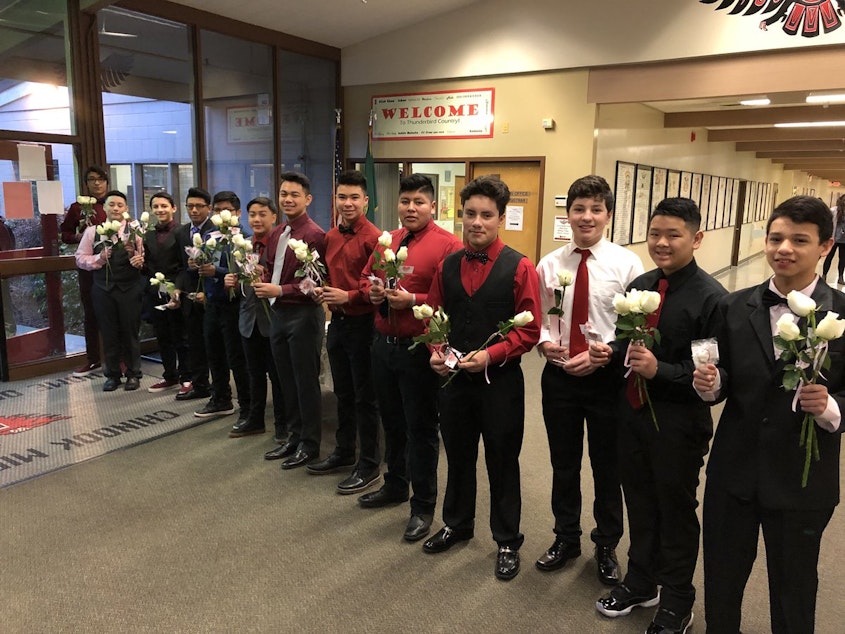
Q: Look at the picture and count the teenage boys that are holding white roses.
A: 13